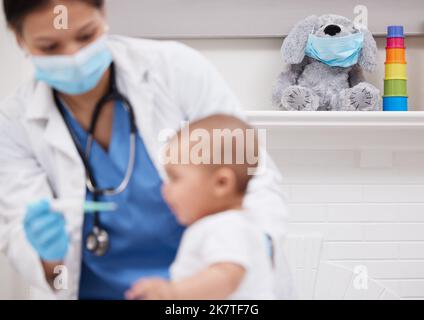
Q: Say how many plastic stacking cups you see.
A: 6